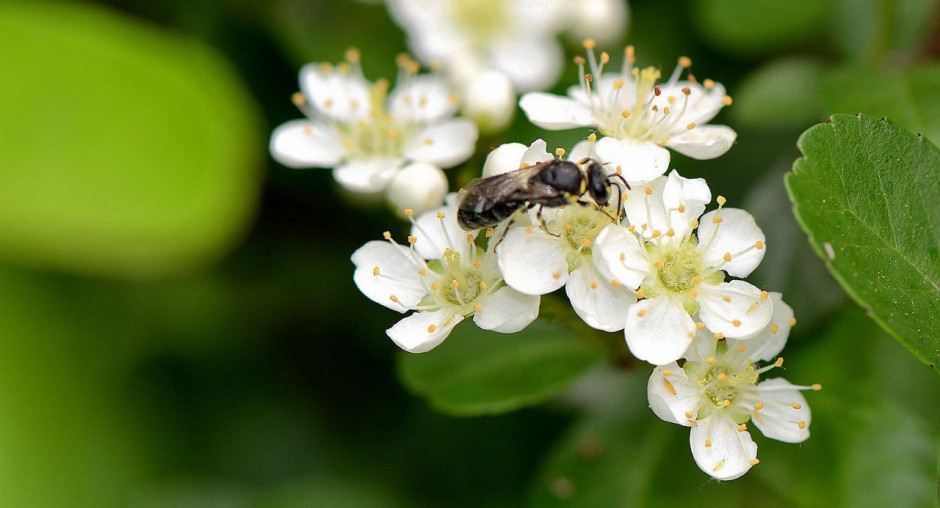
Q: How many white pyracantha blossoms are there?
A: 7